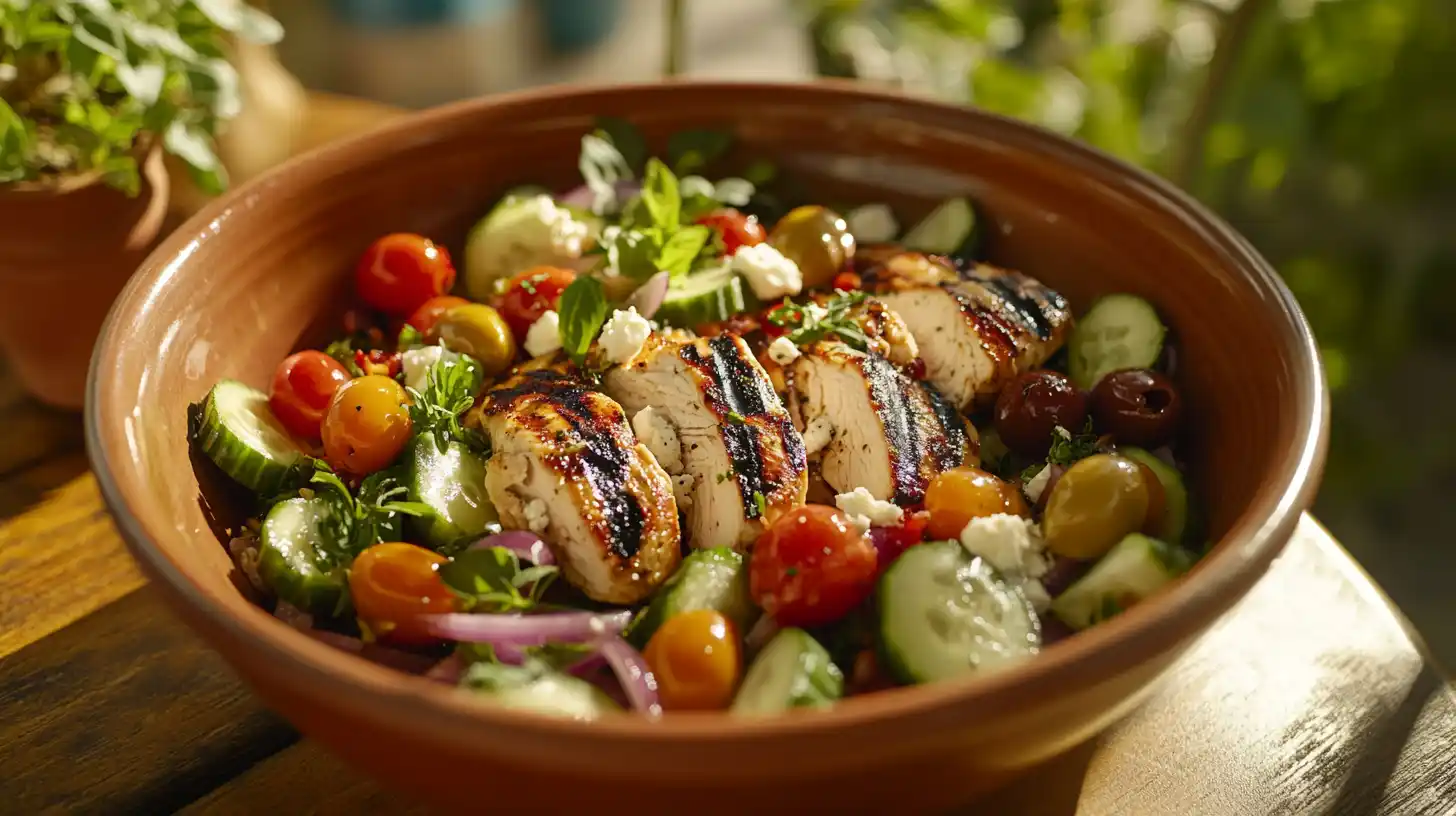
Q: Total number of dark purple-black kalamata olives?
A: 2